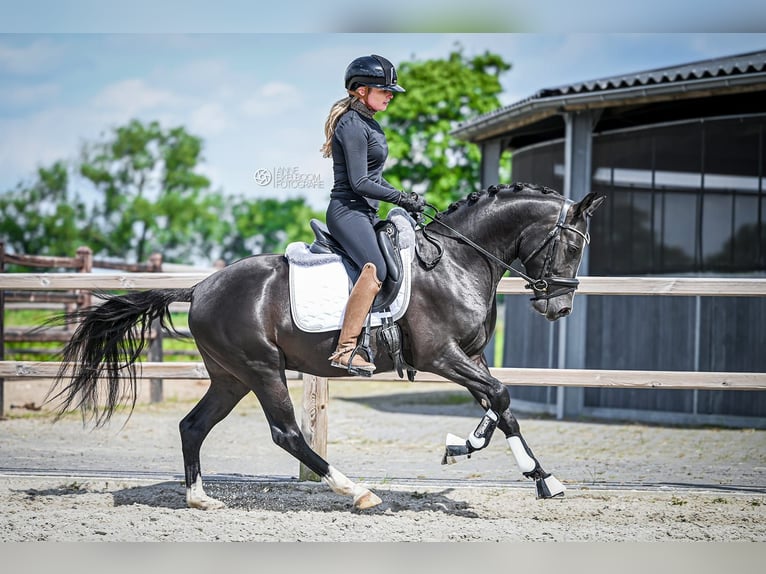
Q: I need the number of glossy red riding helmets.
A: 0